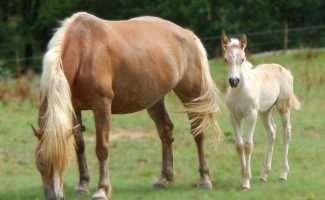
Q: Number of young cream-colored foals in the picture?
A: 1